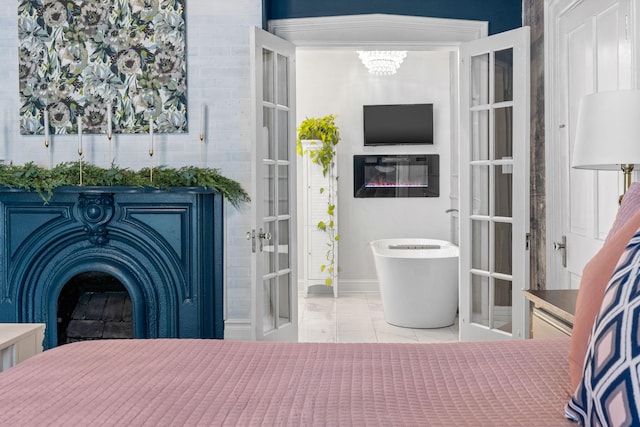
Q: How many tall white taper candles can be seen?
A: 5